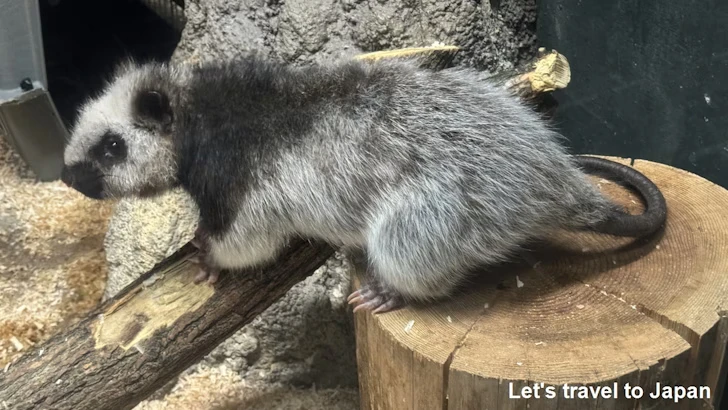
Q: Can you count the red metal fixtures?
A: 0